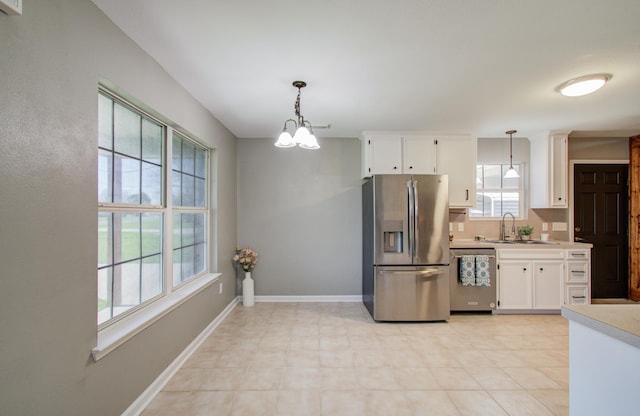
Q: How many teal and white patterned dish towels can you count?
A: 2